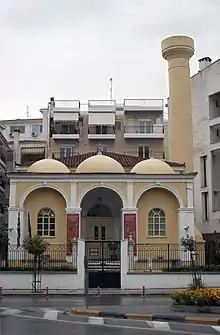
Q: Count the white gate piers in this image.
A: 2